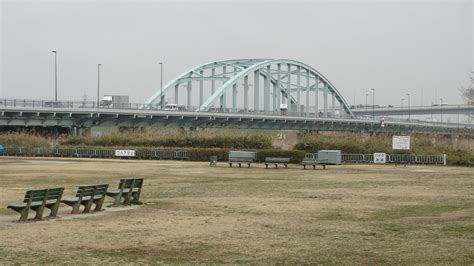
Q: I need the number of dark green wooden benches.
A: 3